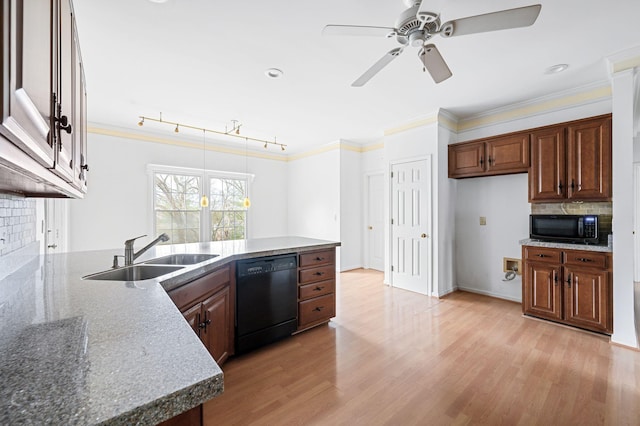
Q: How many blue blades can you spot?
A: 0